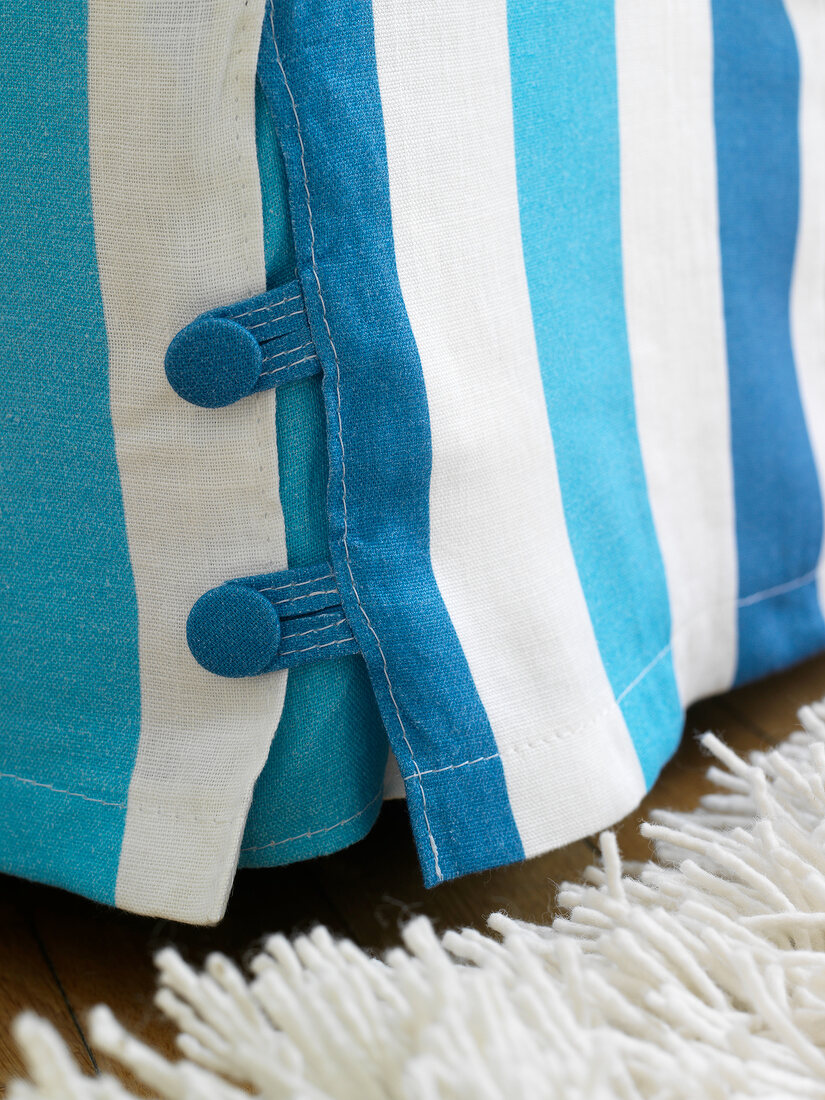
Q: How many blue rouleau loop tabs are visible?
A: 2